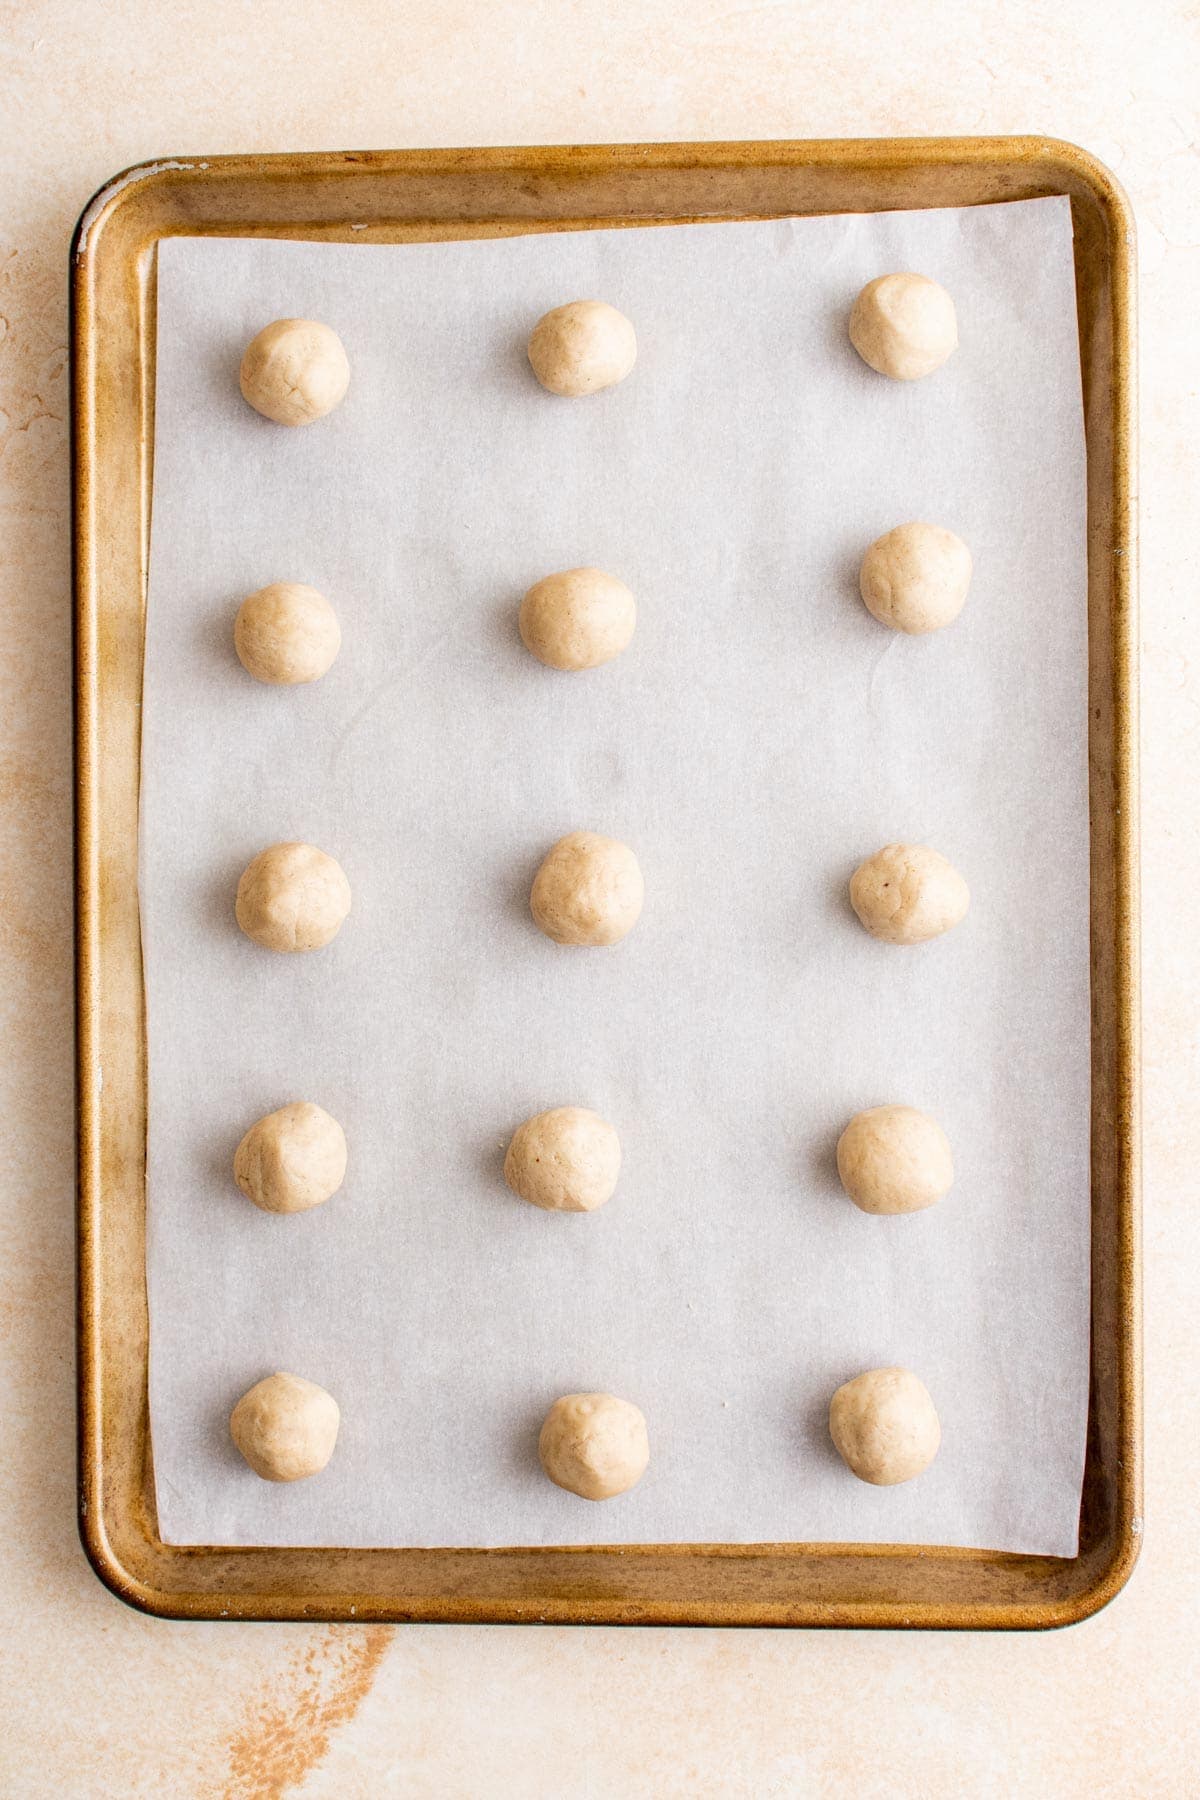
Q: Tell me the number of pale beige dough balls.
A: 15